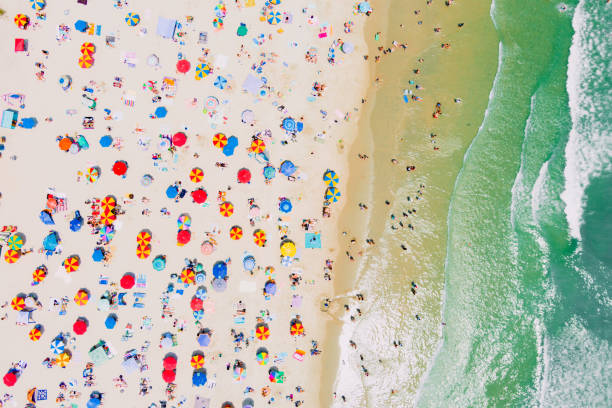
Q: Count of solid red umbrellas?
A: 12